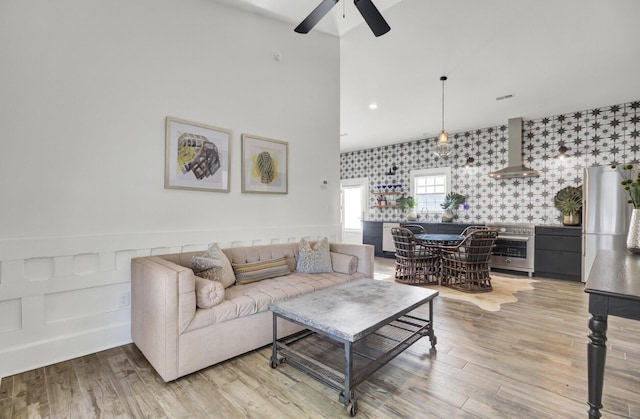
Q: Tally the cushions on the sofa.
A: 5